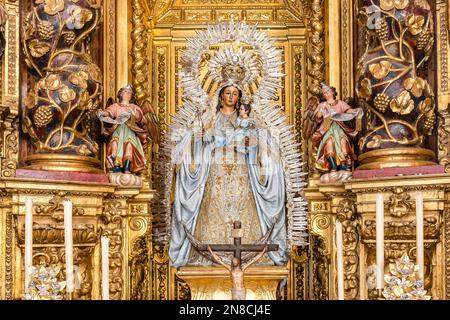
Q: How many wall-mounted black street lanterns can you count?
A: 0